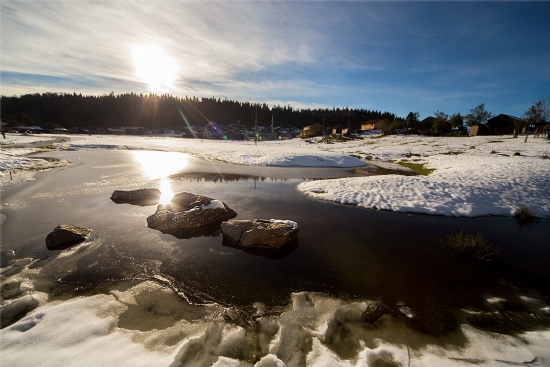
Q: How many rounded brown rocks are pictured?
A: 4